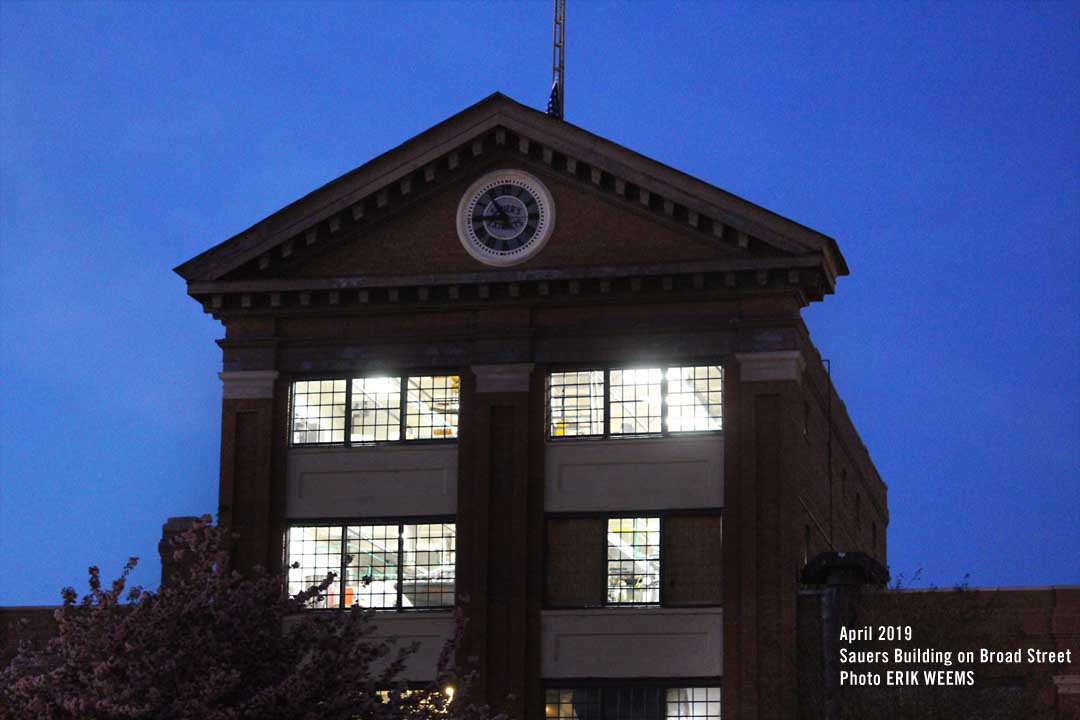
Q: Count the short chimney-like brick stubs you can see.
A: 1